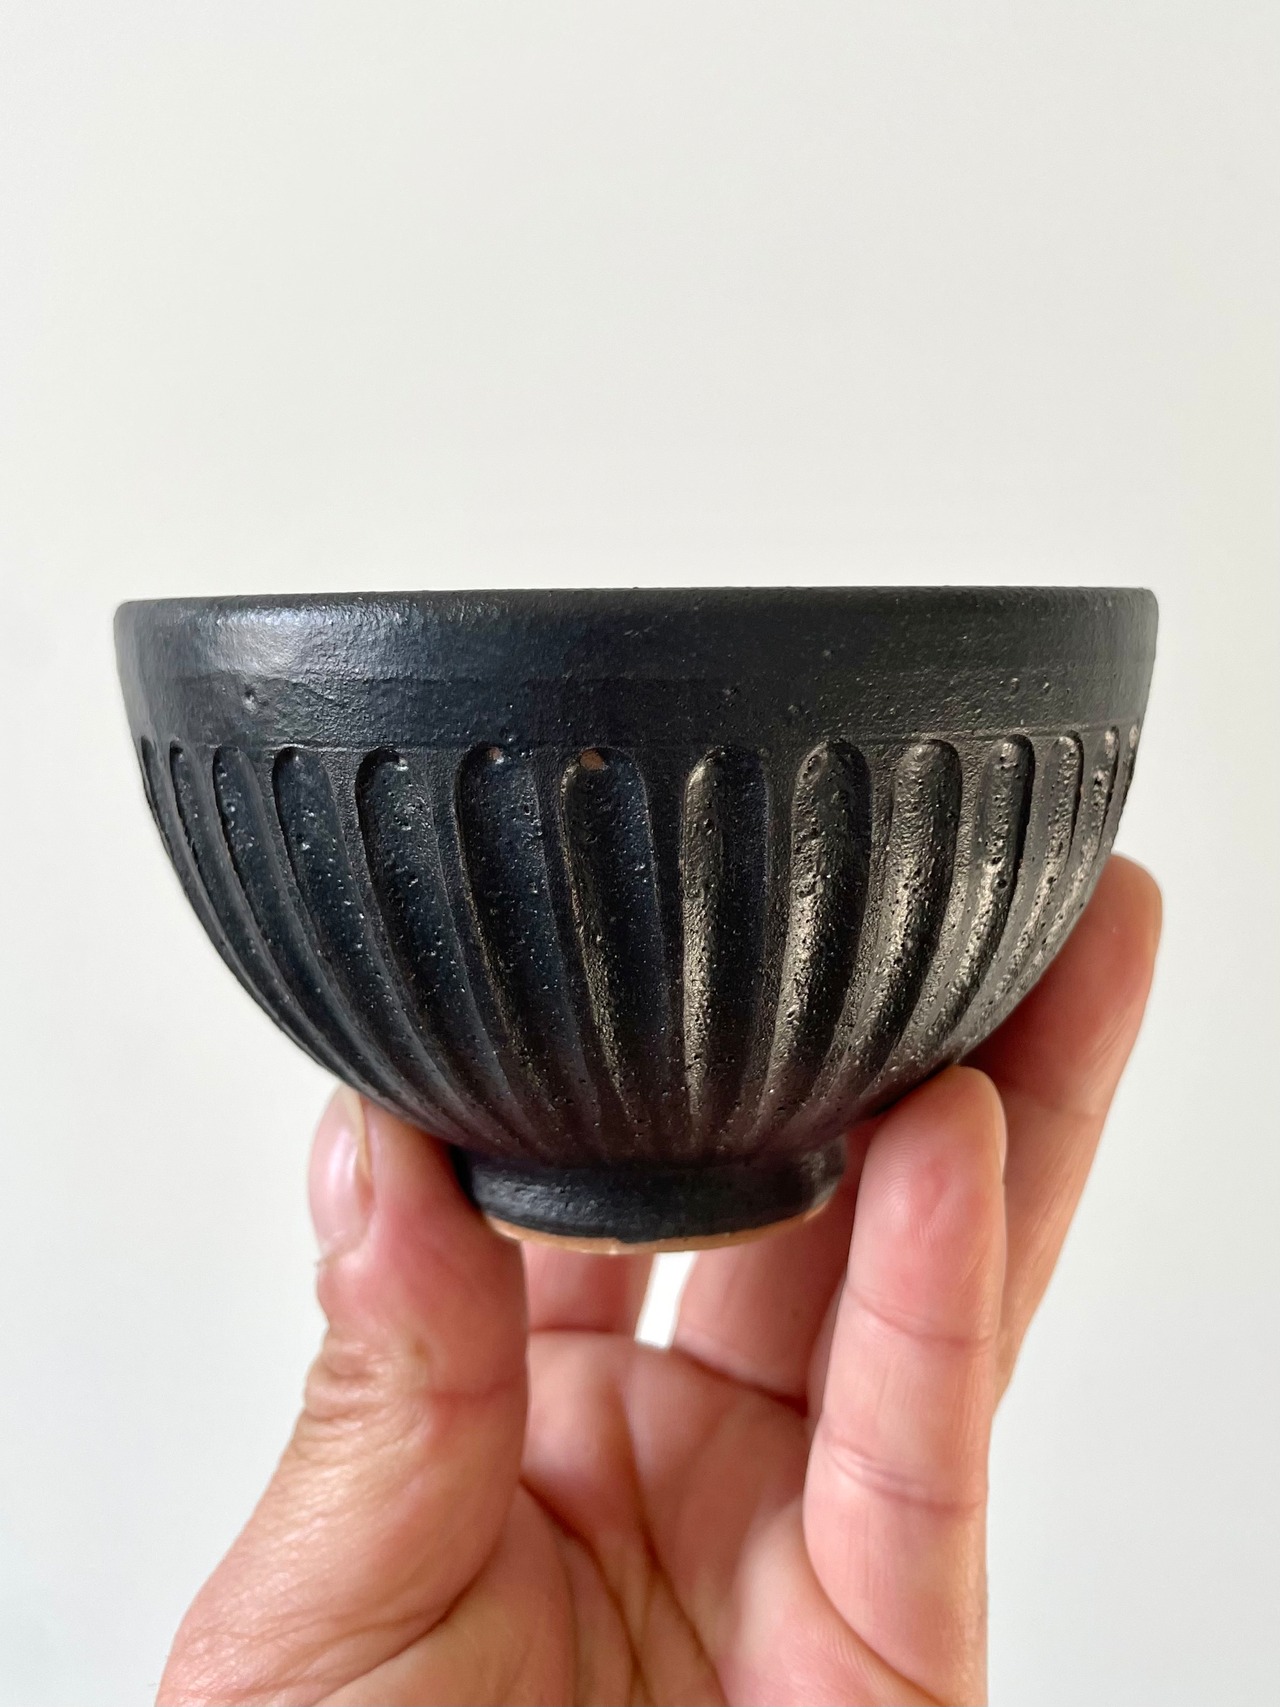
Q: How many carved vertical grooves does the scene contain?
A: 14